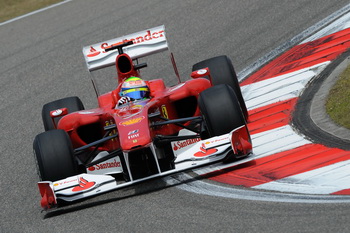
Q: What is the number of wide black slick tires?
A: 4